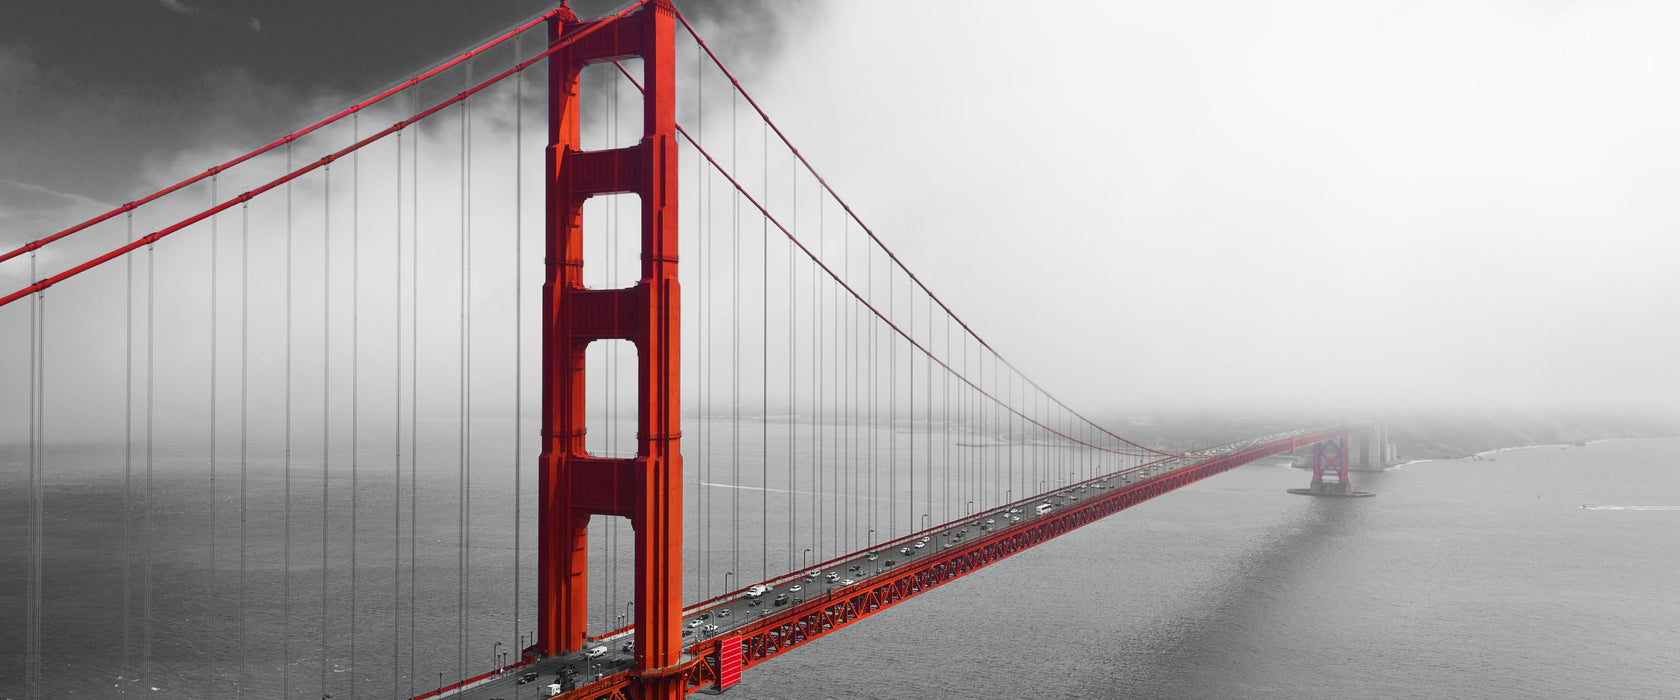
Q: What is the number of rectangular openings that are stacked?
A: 4